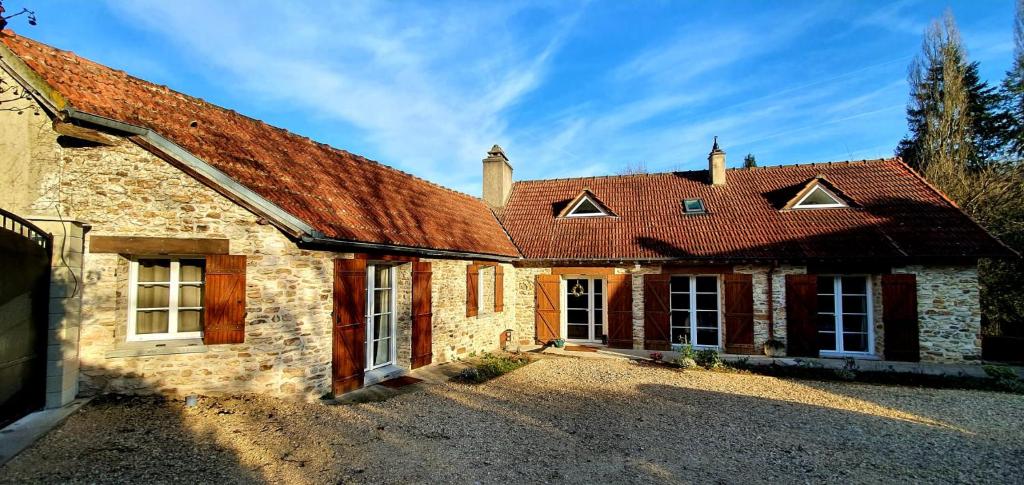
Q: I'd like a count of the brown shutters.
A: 11